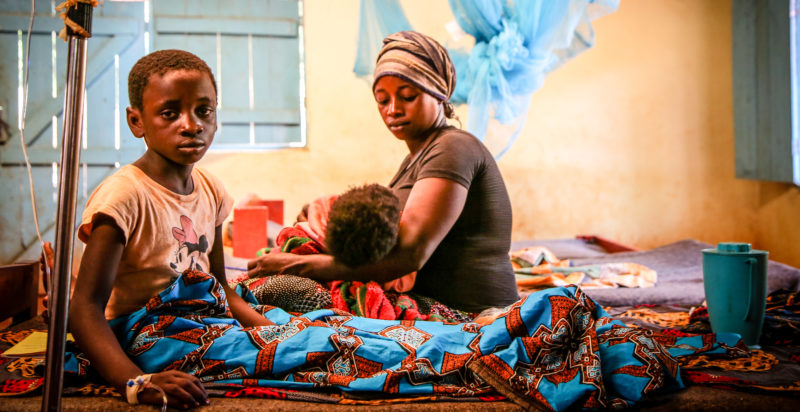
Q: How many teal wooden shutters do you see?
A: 3